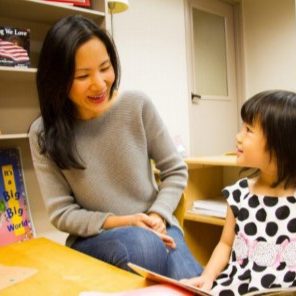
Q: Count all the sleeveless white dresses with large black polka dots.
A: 1